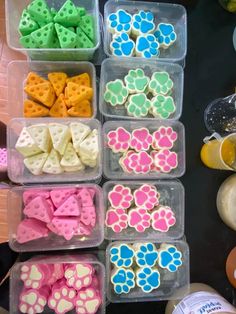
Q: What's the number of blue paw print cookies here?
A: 10